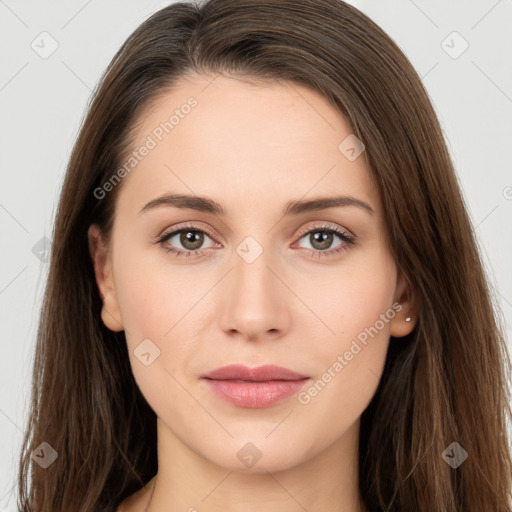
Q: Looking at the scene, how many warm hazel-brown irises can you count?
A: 2